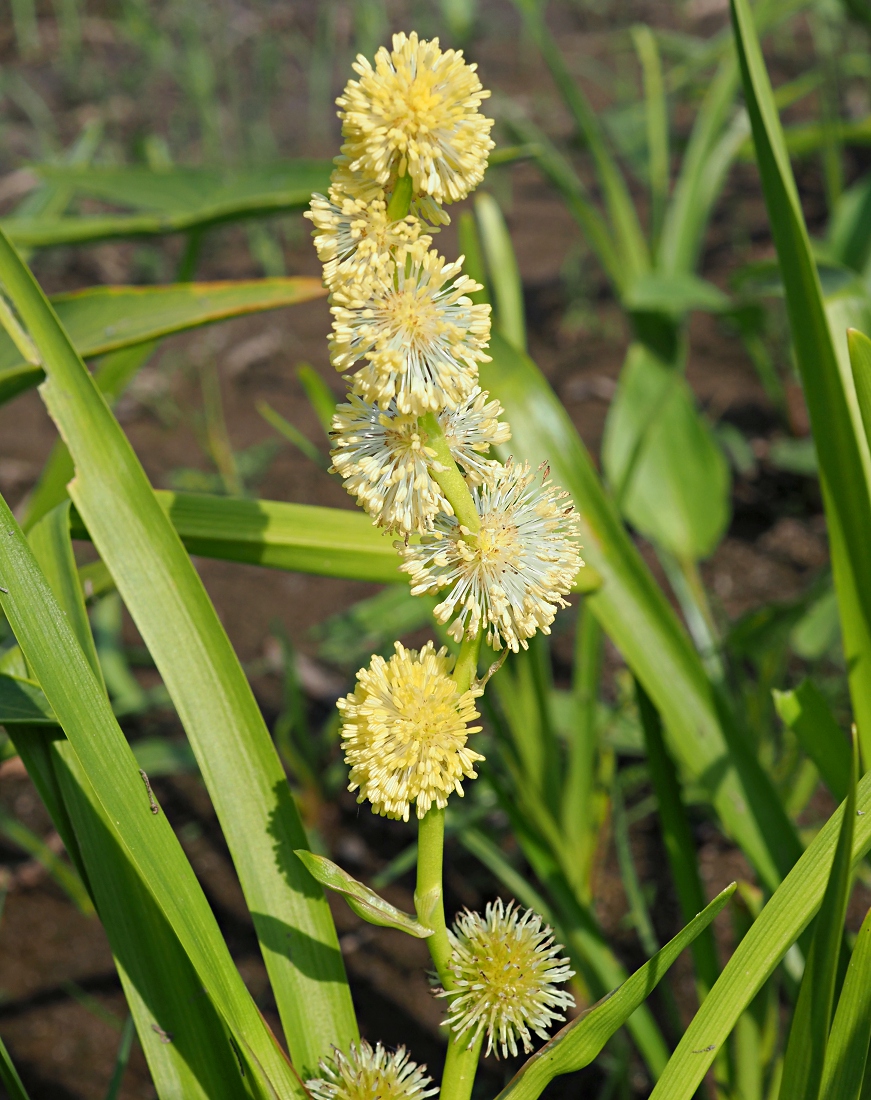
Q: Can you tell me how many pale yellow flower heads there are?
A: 8